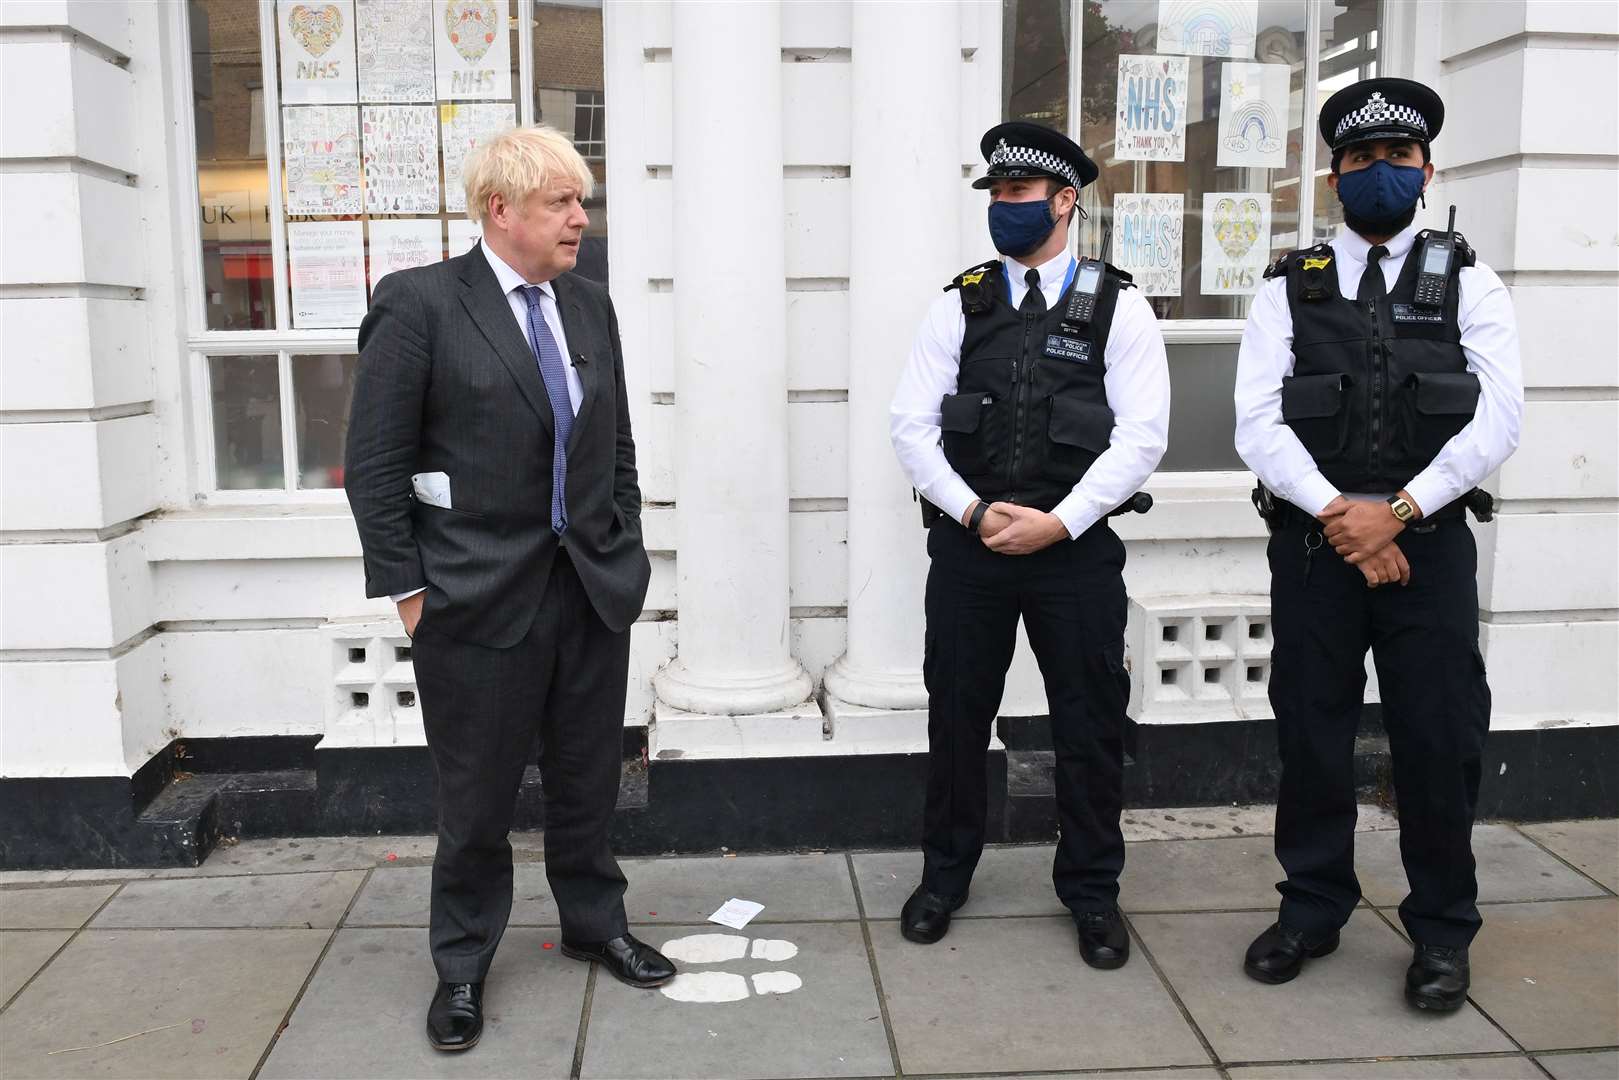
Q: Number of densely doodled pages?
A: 4